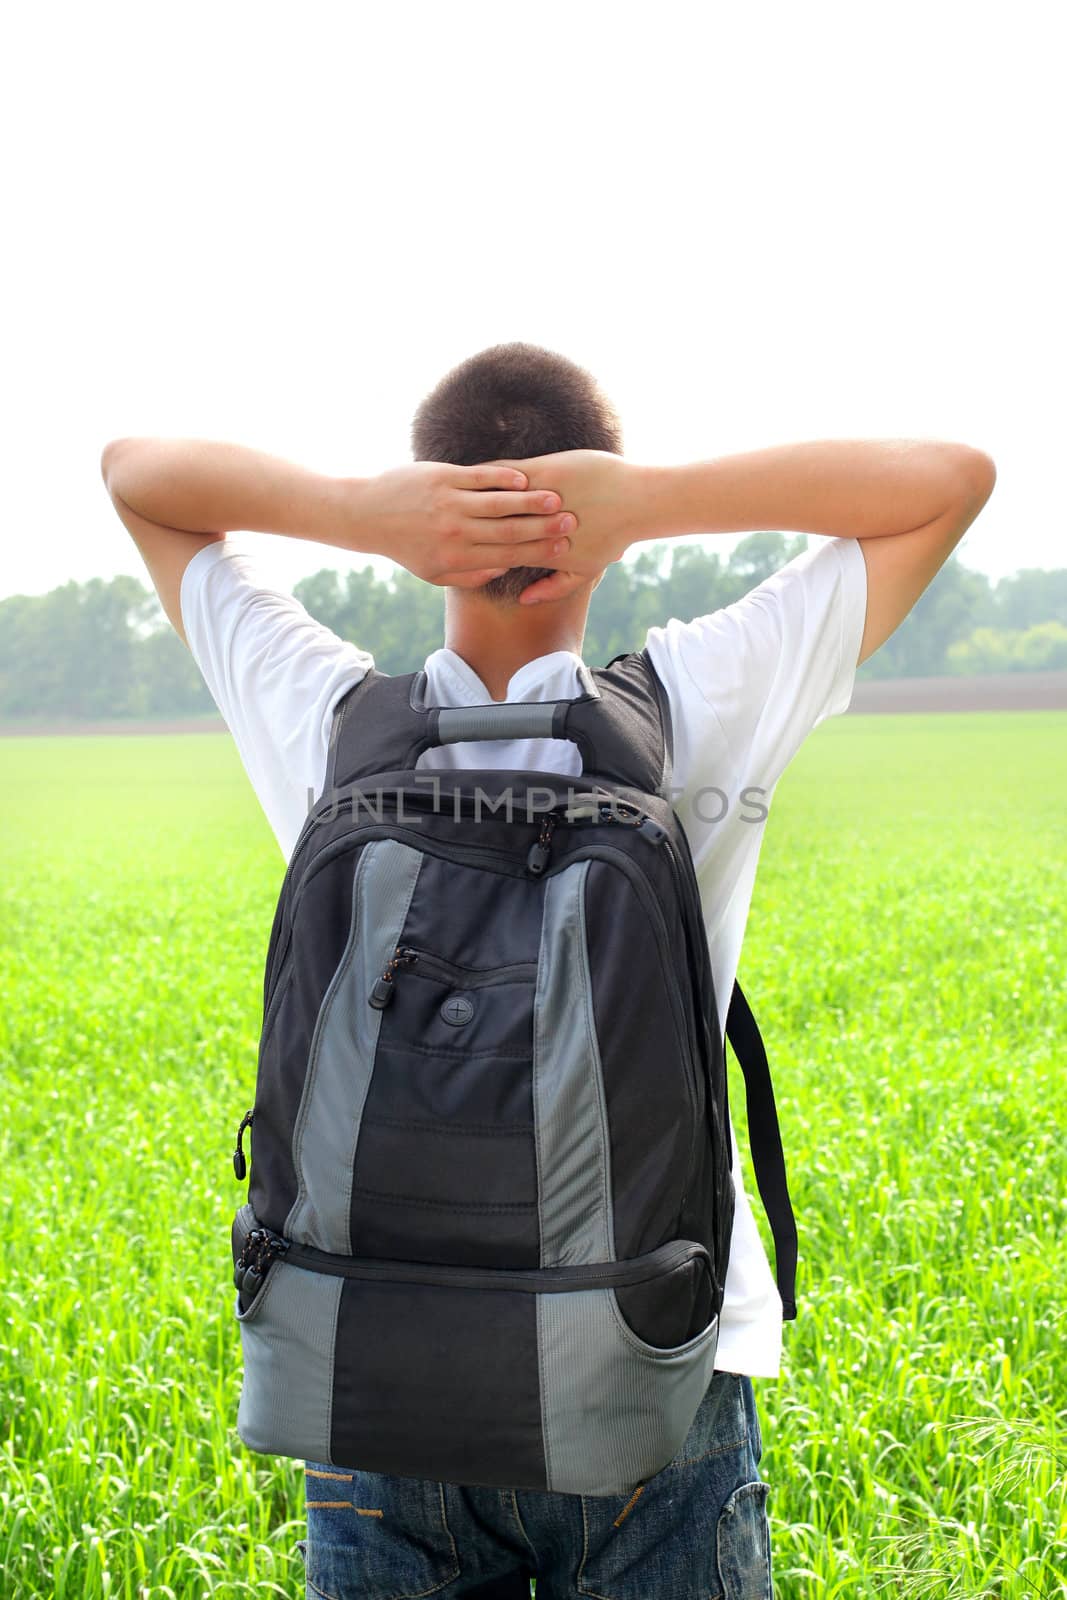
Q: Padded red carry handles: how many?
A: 0